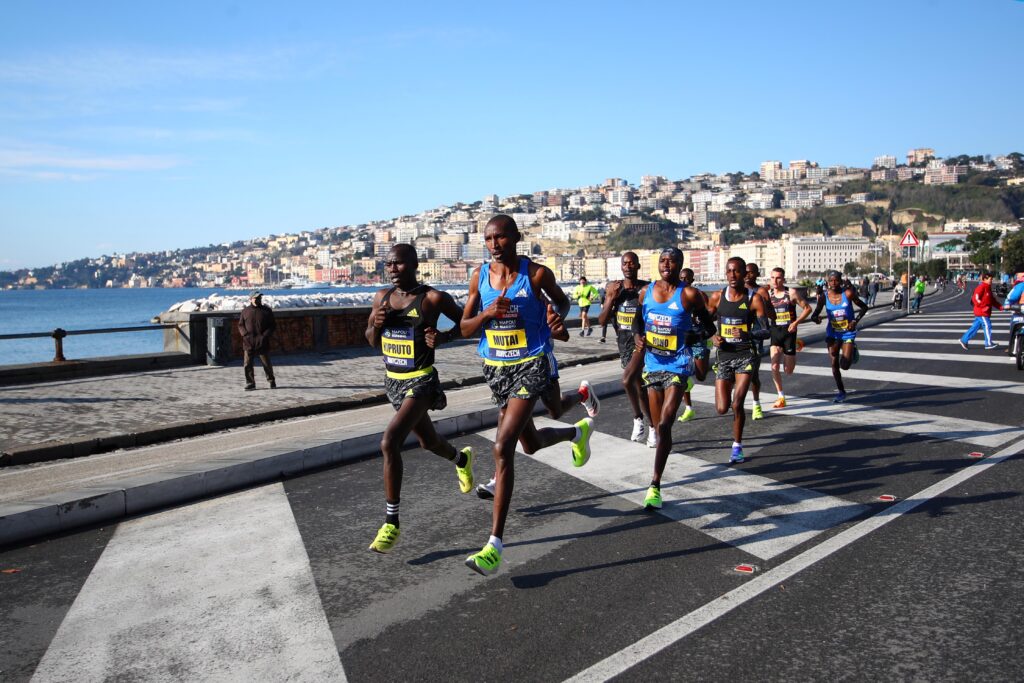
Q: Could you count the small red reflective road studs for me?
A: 3